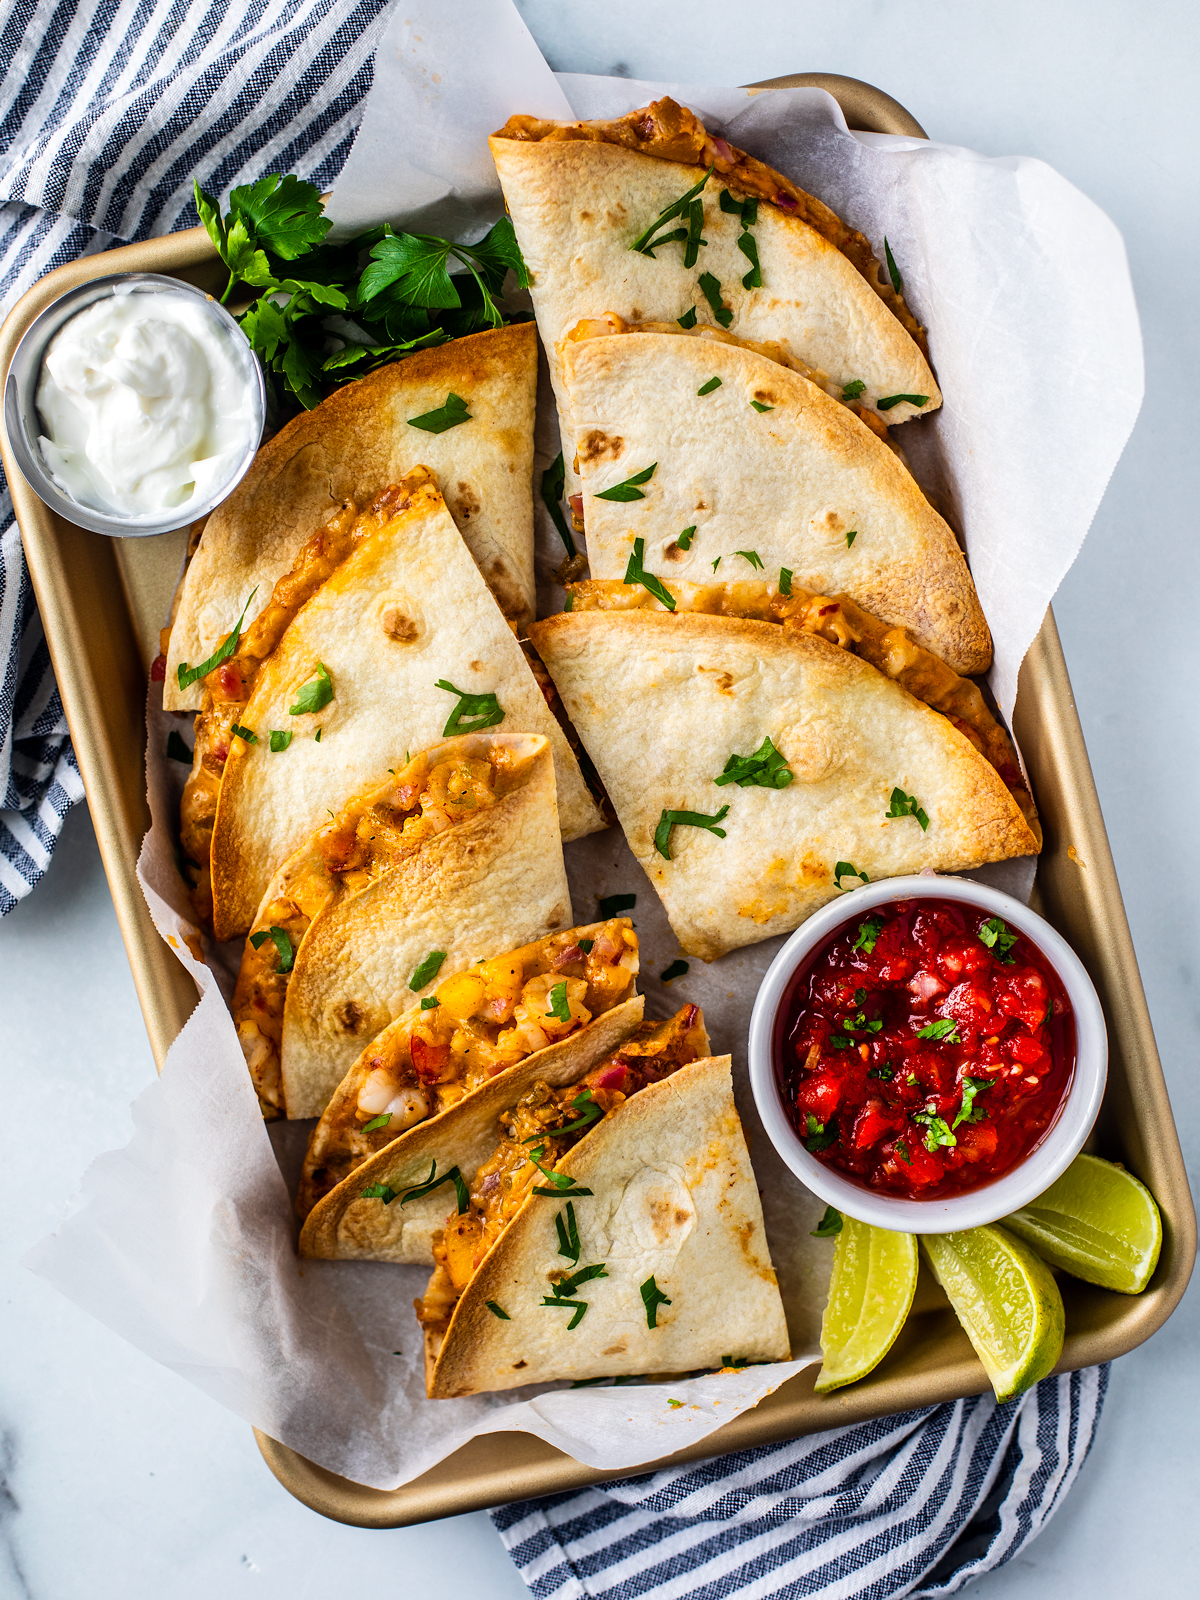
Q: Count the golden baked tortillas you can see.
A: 8